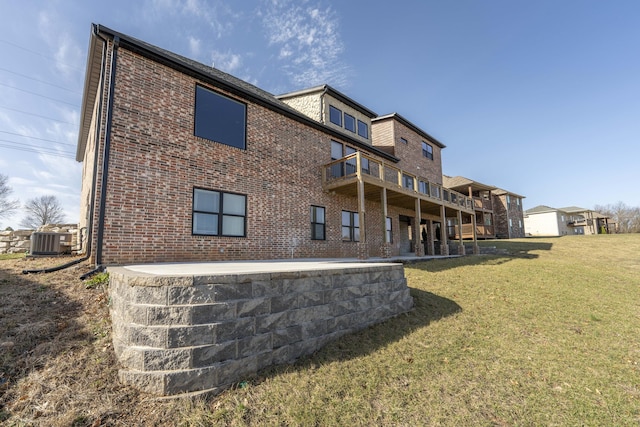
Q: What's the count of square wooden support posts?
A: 6